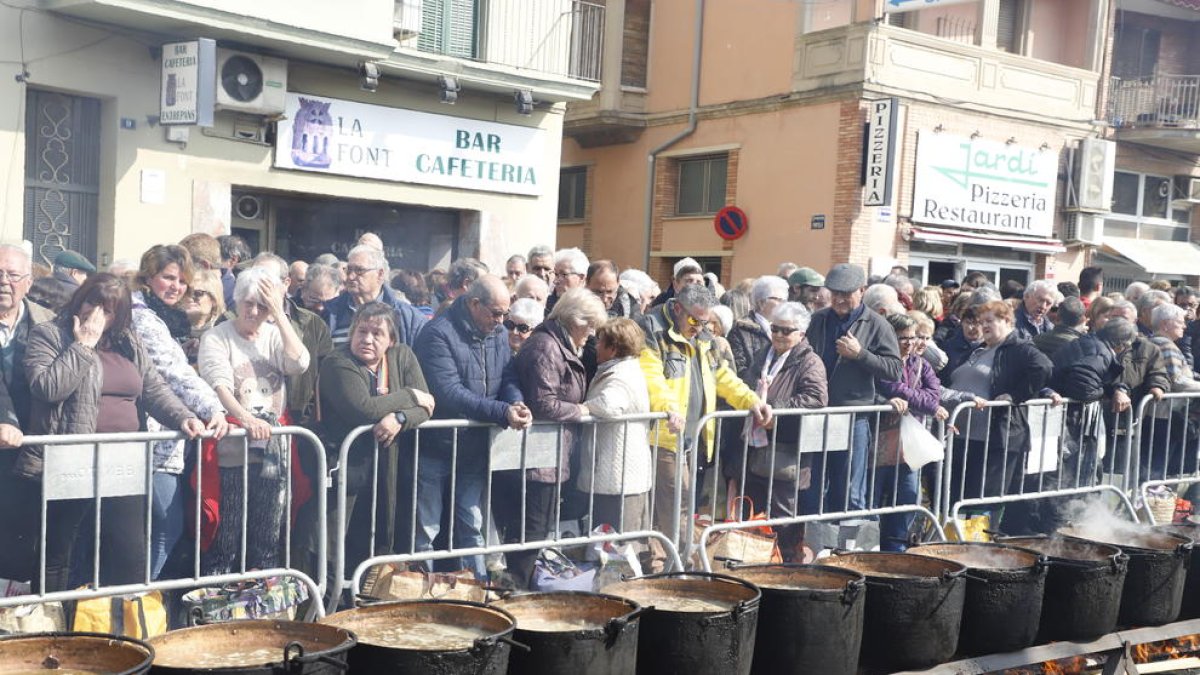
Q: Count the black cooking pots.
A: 11